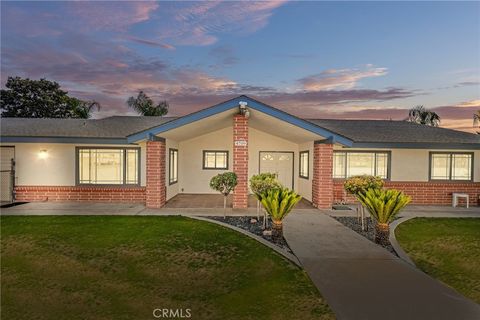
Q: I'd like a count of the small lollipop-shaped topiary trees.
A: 3